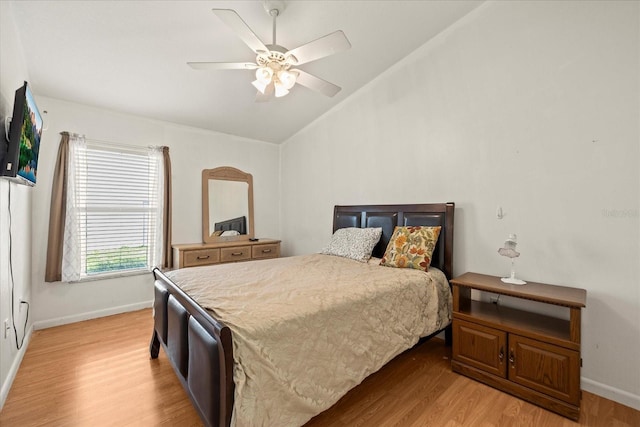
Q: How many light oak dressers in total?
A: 1